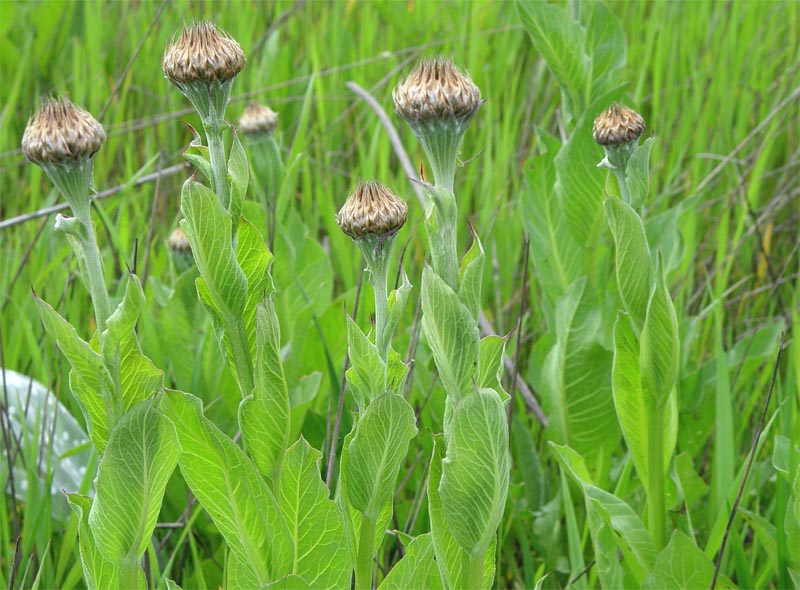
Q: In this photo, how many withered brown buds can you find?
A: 7